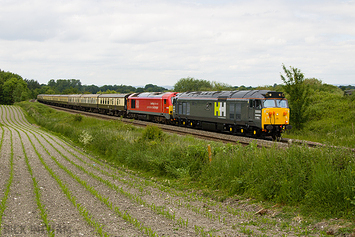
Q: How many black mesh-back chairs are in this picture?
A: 0